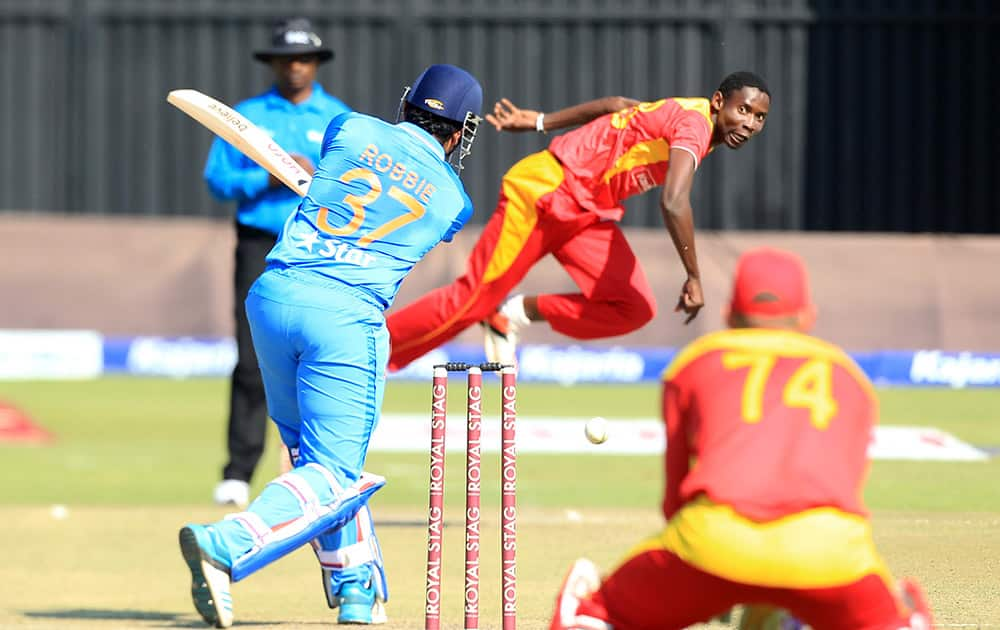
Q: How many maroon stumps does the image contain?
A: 3